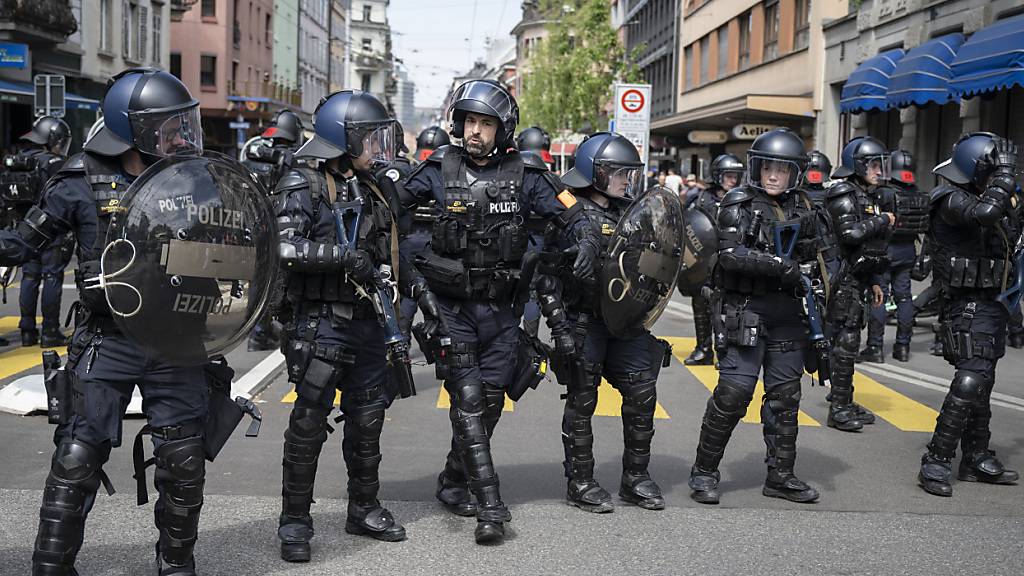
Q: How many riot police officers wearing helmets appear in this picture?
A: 15